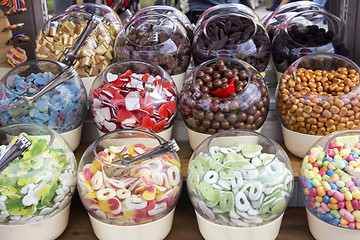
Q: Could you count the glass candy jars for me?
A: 12